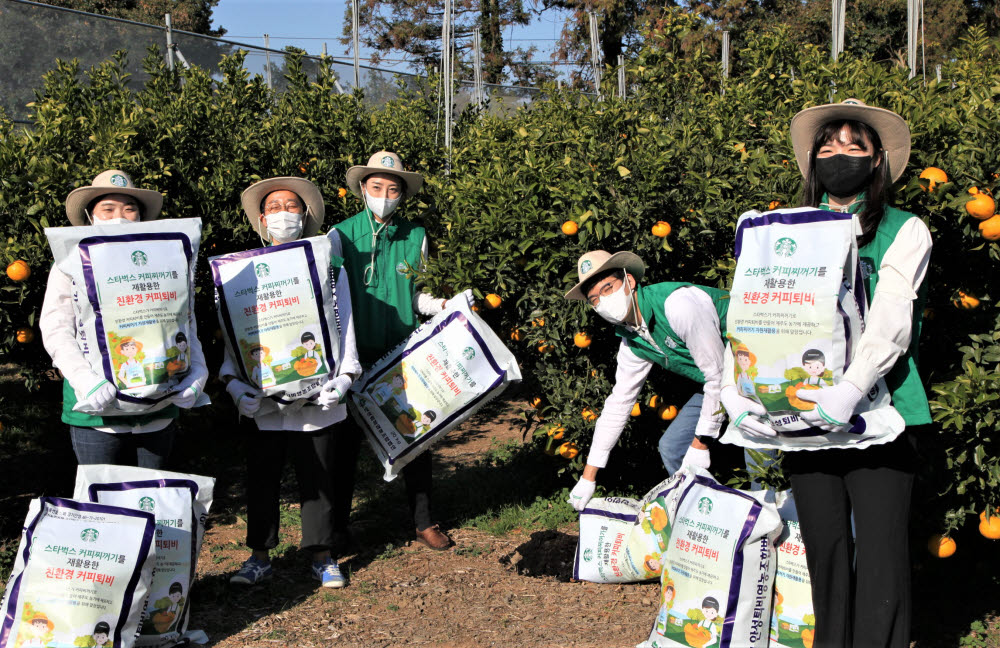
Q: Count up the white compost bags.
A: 9